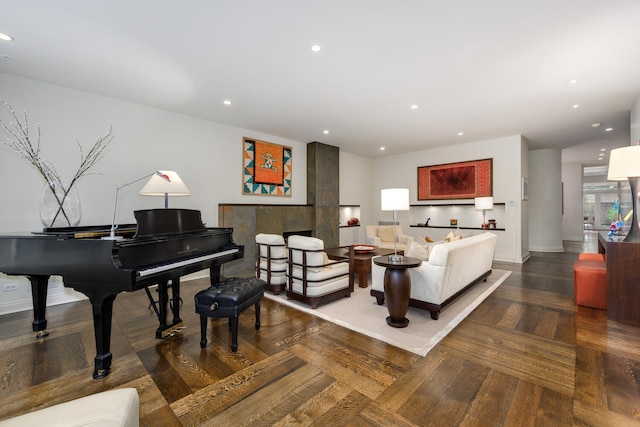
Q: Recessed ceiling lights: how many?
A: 13